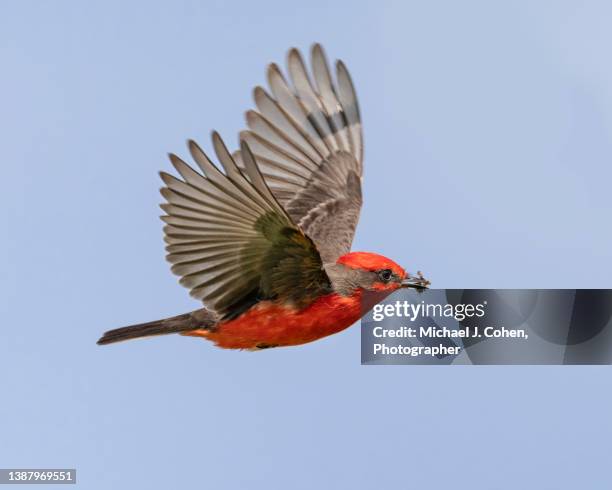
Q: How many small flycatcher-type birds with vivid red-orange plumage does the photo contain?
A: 1